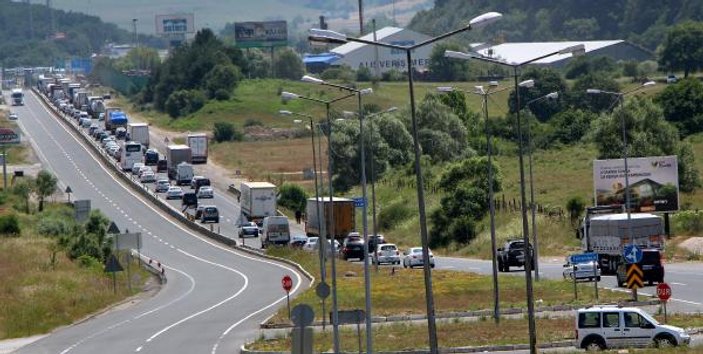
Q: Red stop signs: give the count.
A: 2